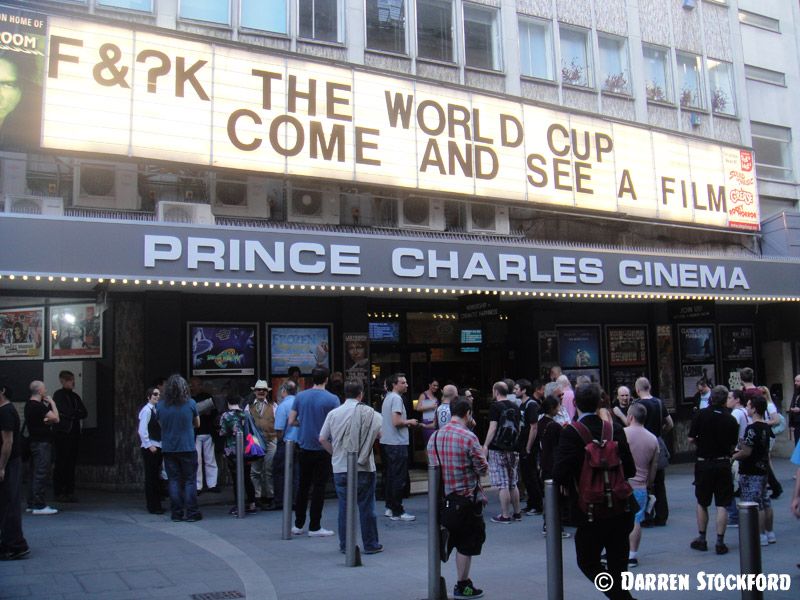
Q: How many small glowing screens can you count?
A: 2